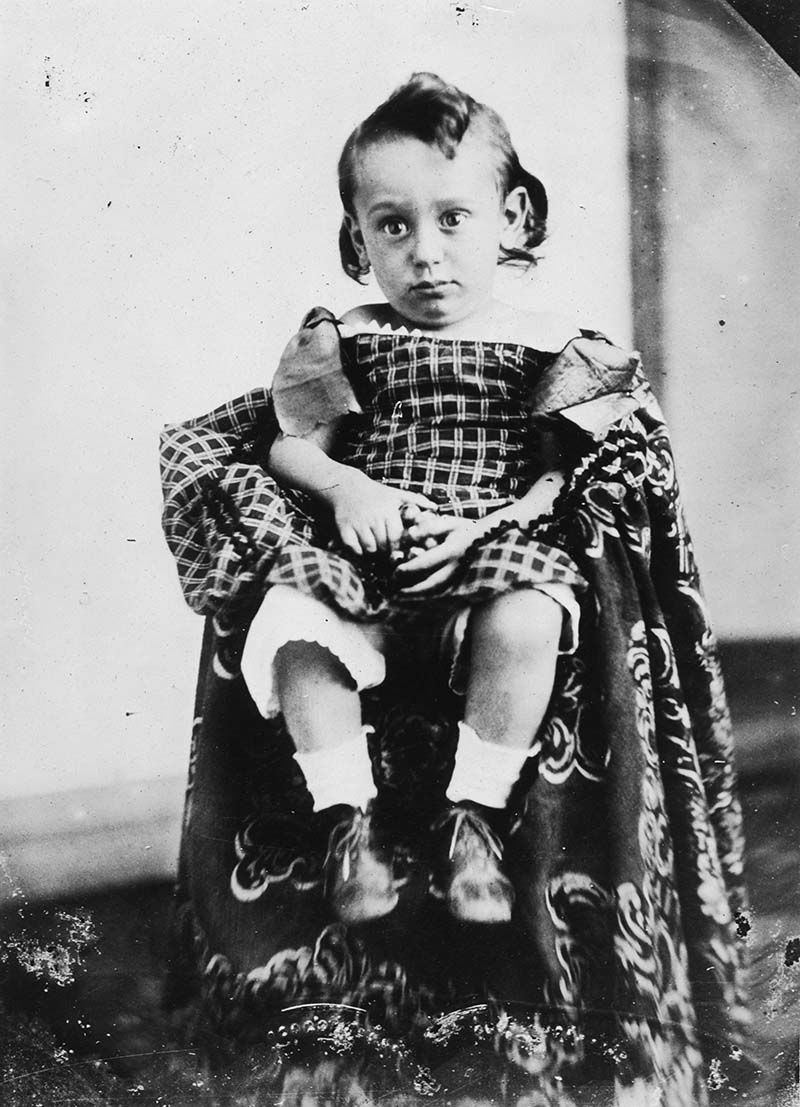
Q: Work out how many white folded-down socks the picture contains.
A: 2